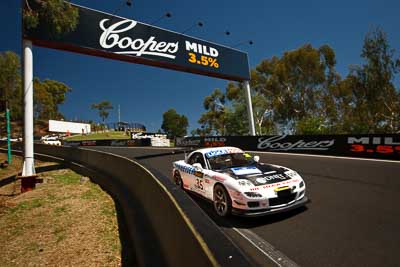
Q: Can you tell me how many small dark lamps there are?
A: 5